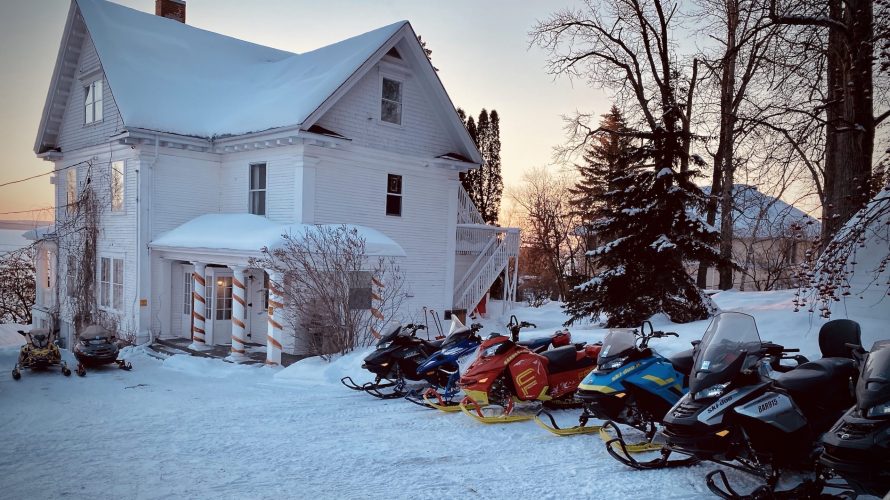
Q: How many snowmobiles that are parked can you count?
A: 8